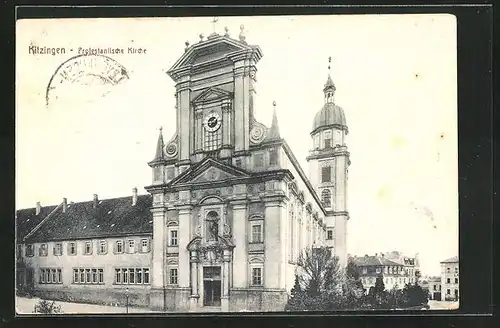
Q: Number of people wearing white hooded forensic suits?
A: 0